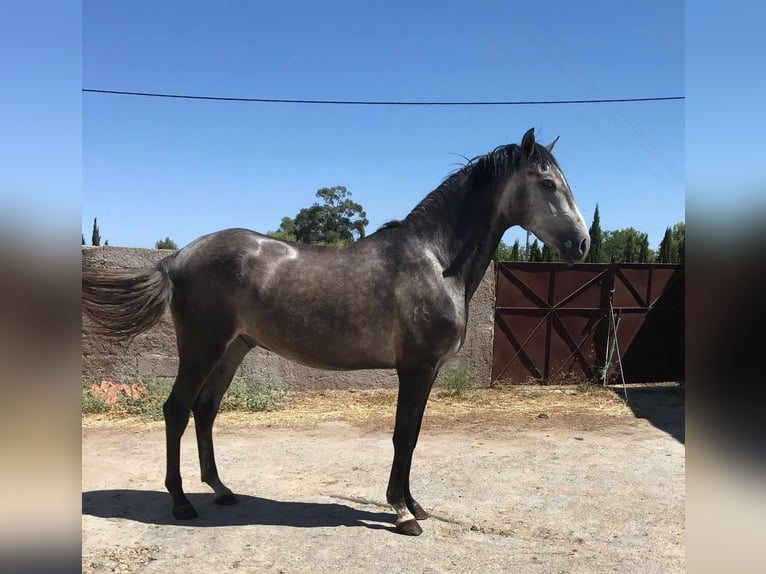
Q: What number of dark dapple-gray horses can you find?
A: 1